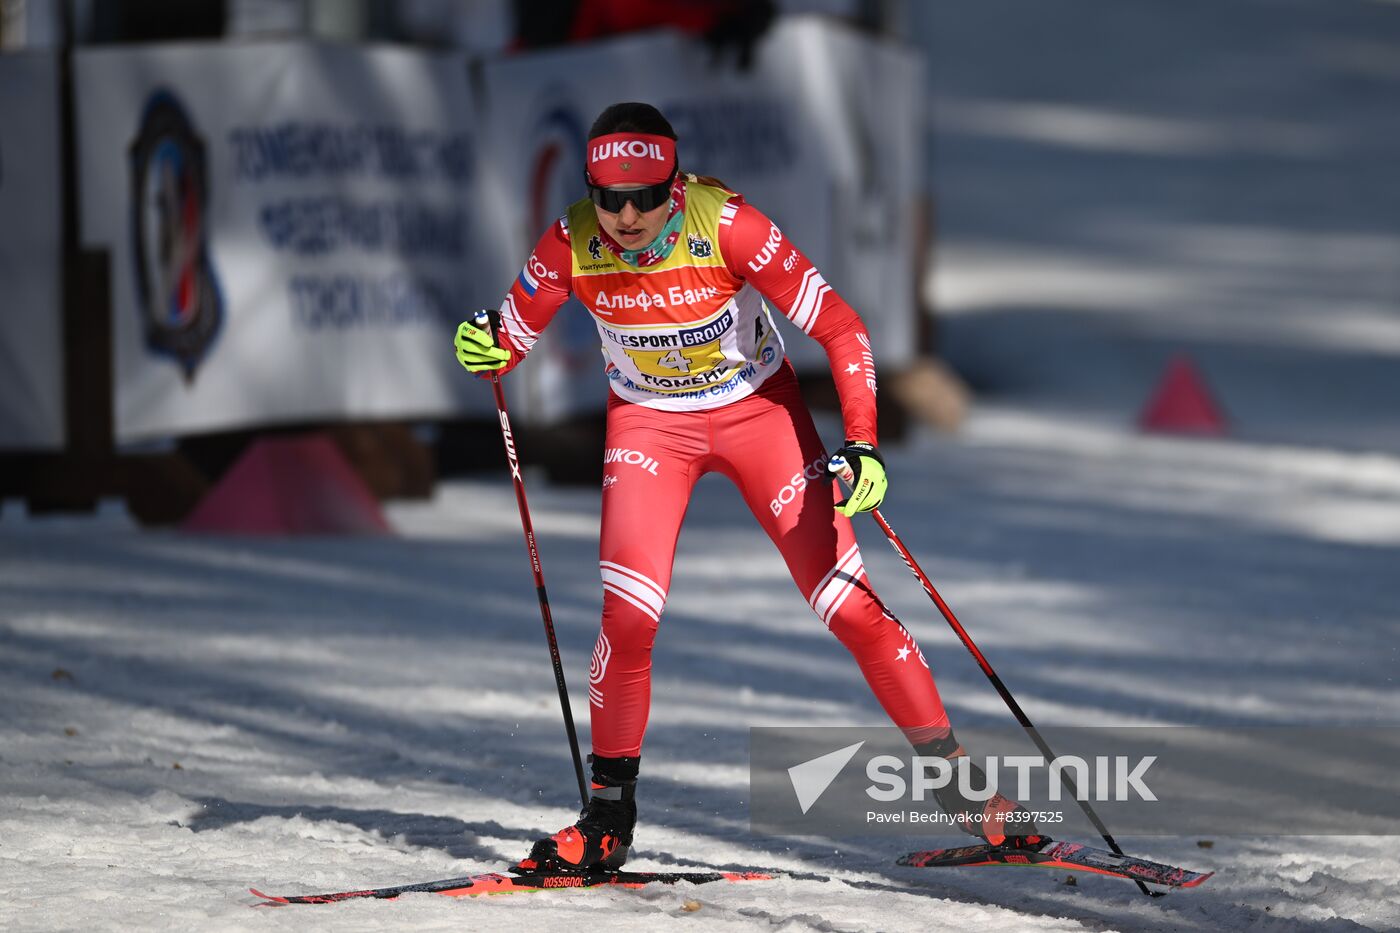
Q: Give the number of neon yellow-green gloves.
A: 2